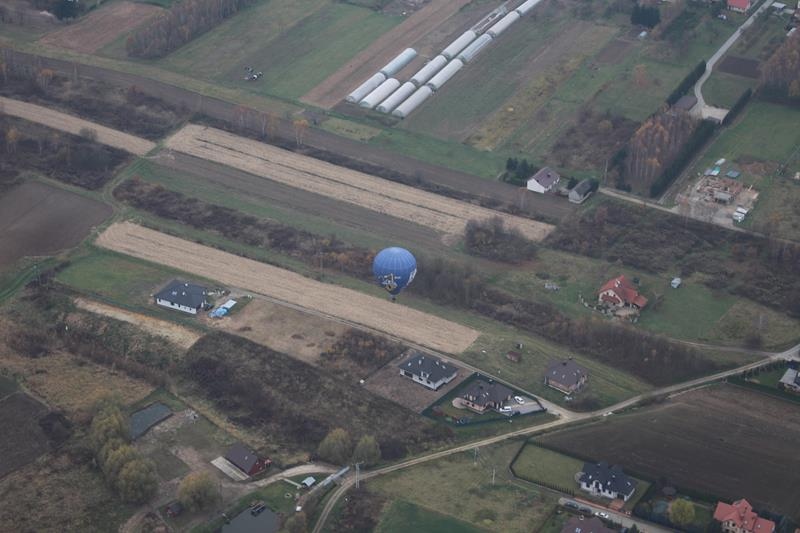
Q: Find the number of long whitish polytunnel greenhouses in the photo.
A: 11